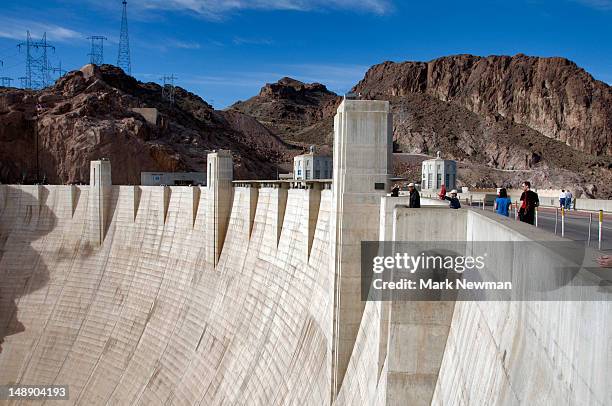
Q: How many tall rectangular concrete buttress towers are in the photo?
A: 3